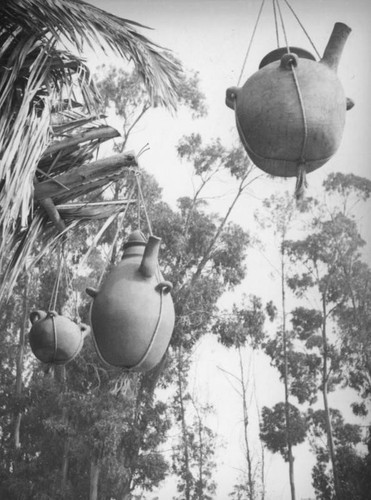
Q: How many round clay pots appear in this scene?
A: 3